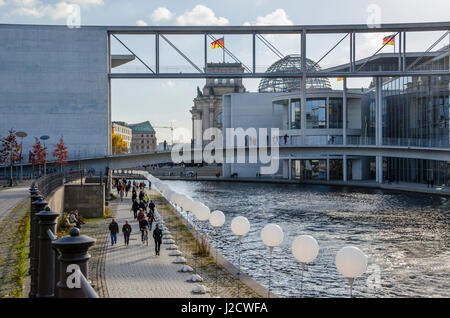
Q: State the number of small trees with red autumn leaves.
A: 3